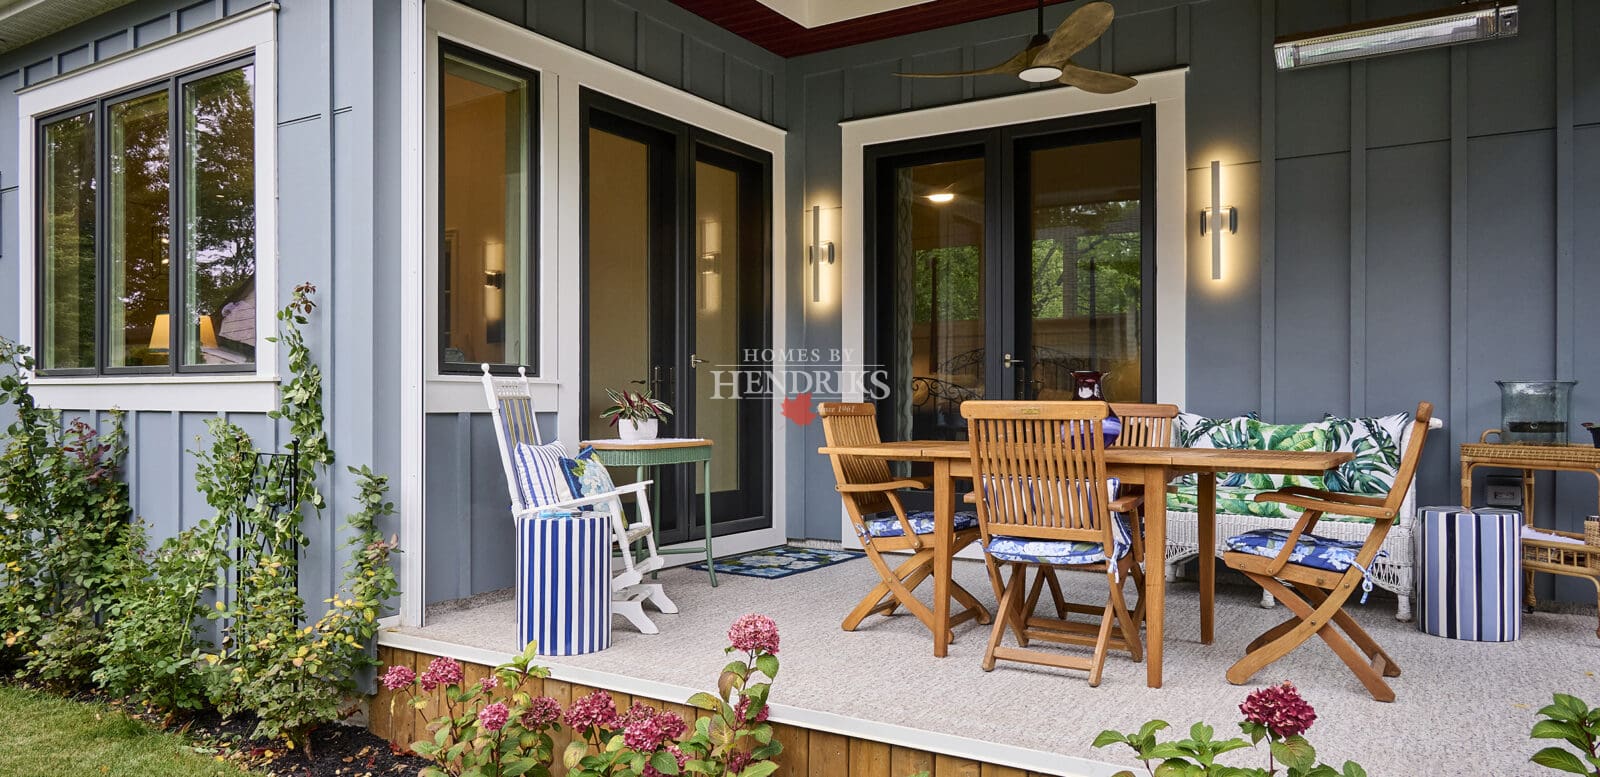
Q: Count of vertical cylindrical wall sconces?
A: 2